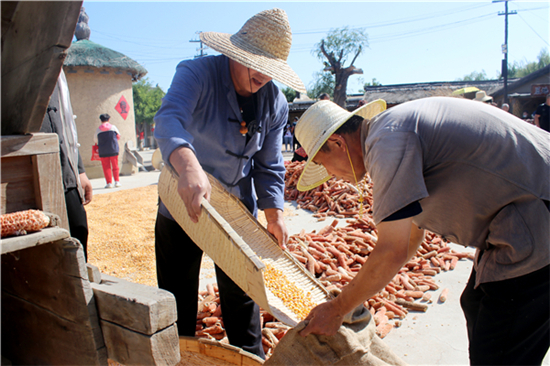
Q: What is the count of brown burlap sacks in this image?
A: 1